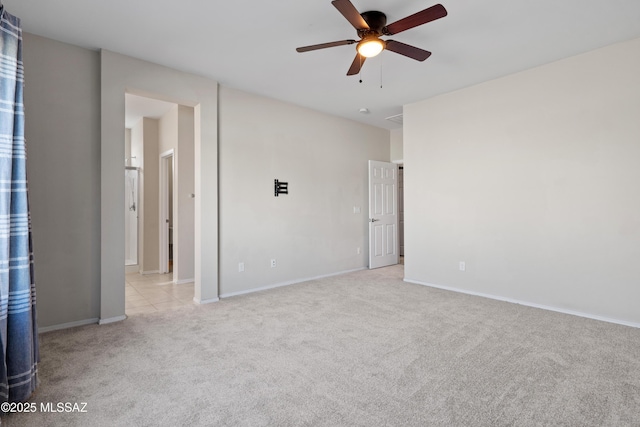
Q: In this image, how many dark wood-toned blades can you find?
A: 5